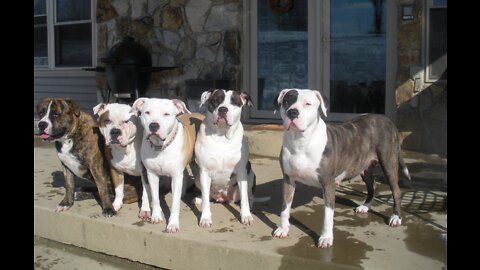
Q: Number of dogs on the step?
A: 5